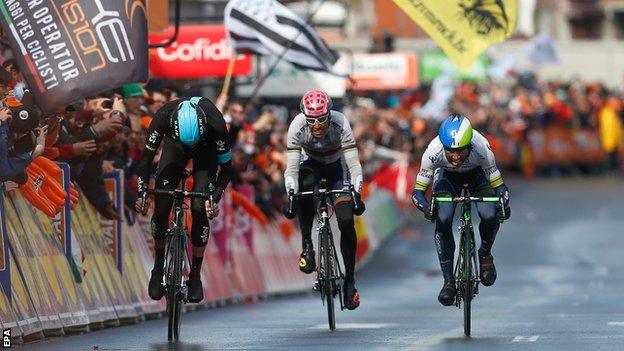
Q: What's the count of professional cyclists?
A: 3